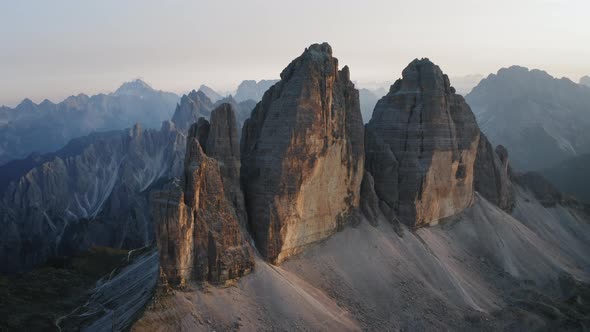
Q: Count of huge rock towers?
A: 3